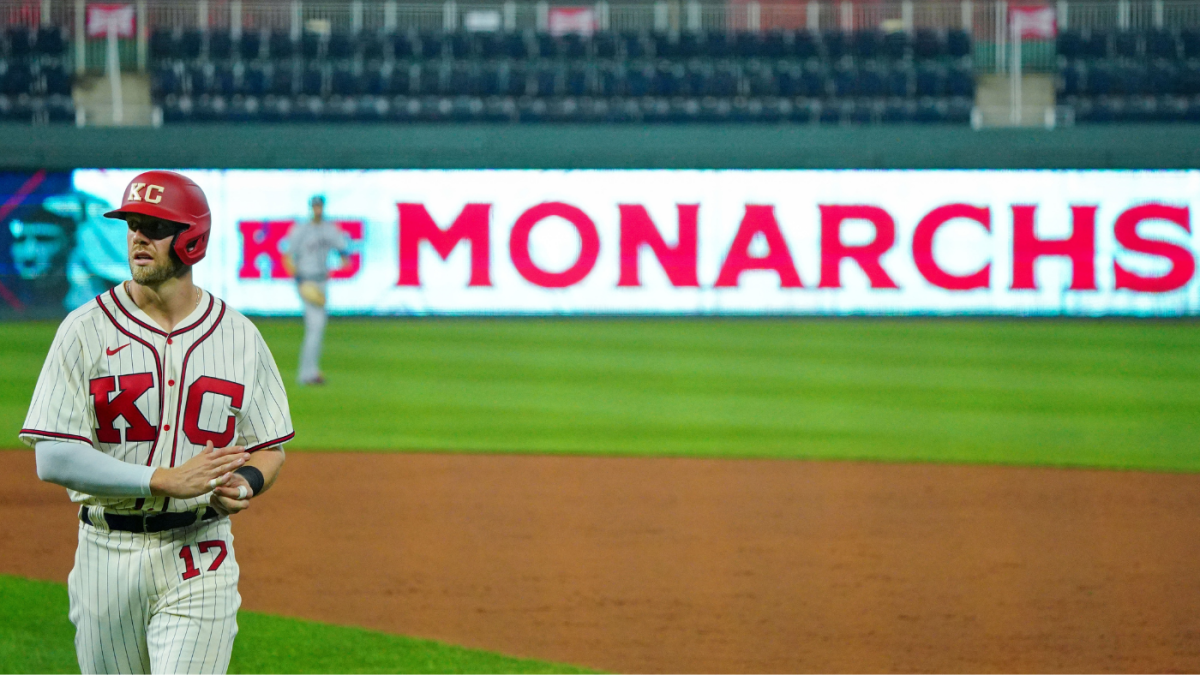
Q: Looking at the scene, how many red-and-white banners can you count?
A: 3